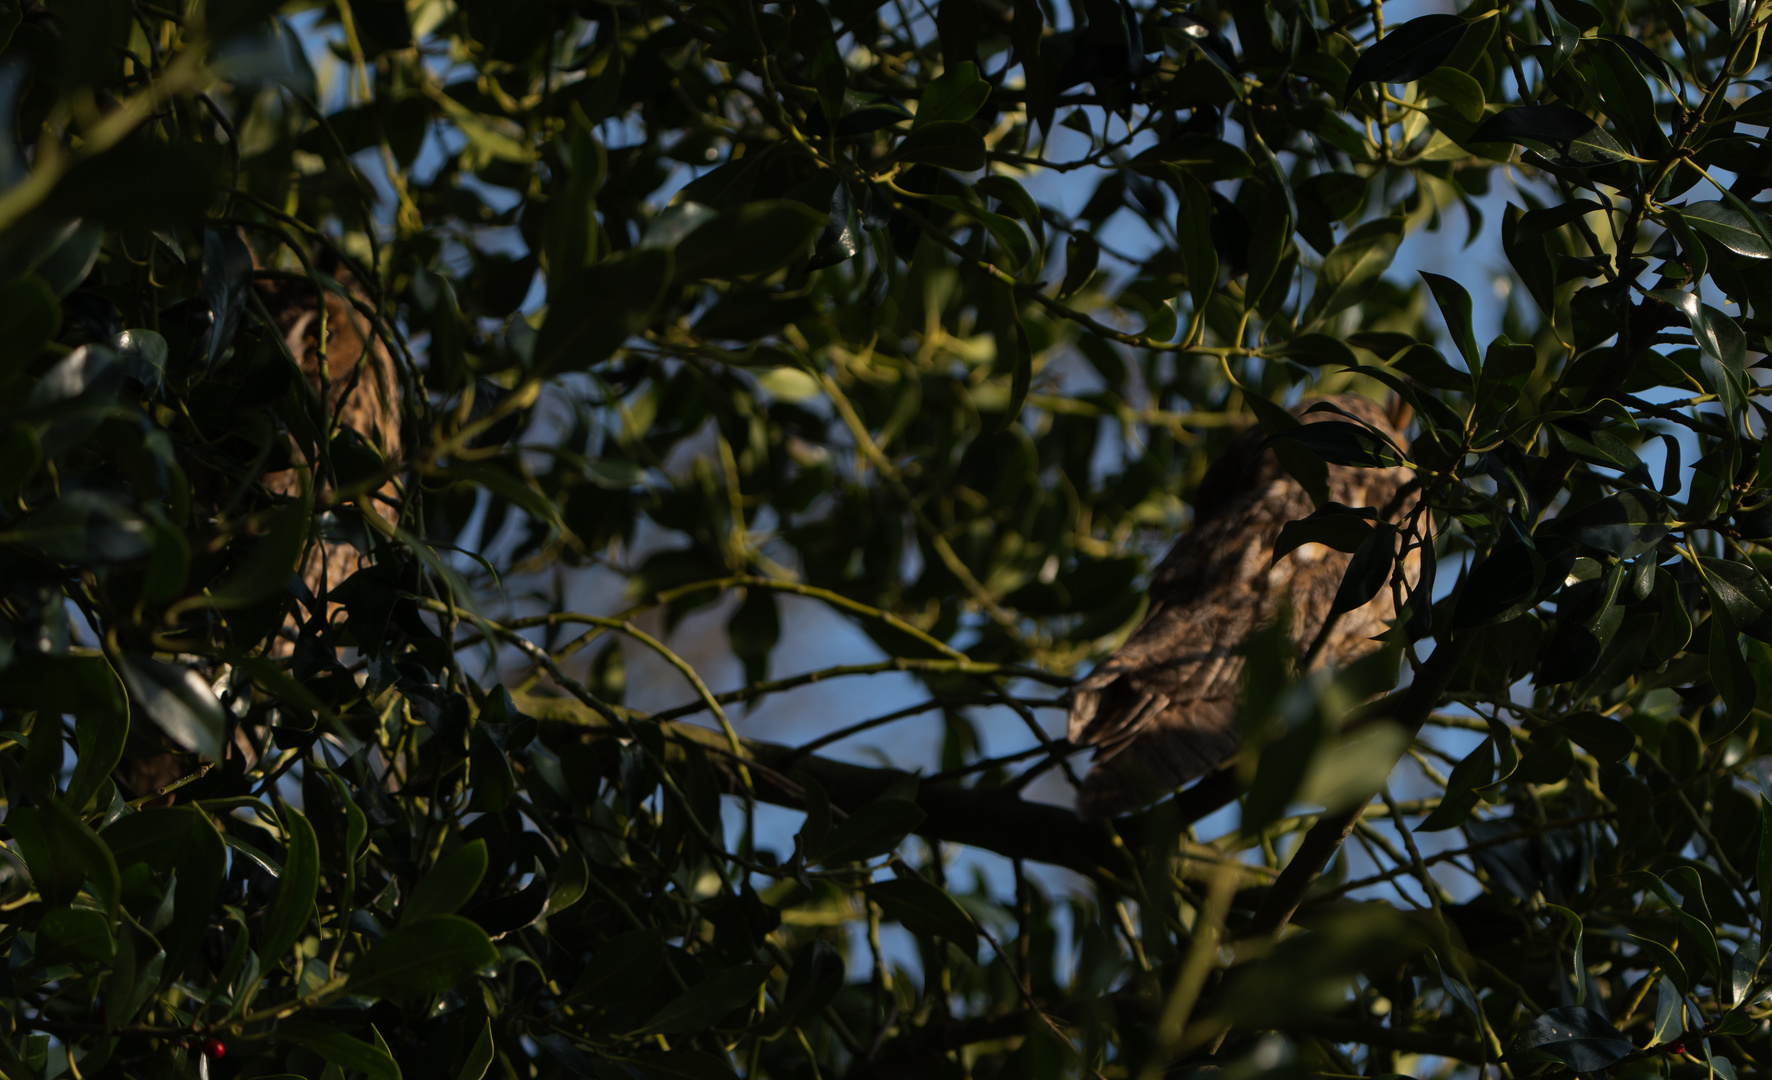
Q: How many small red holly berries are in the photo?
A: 2